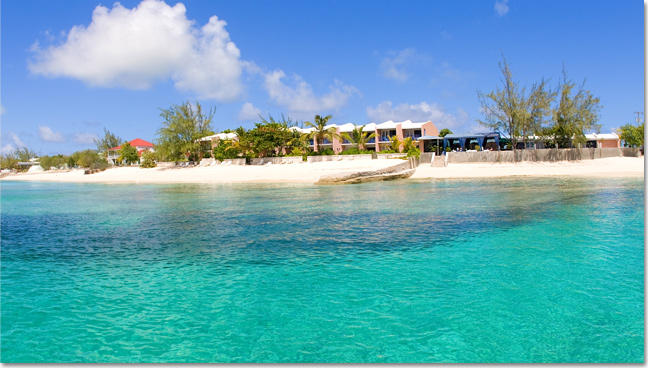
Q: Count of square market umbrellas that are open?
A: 0